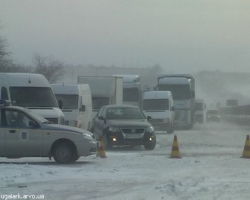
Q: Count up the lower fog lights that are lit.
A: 2